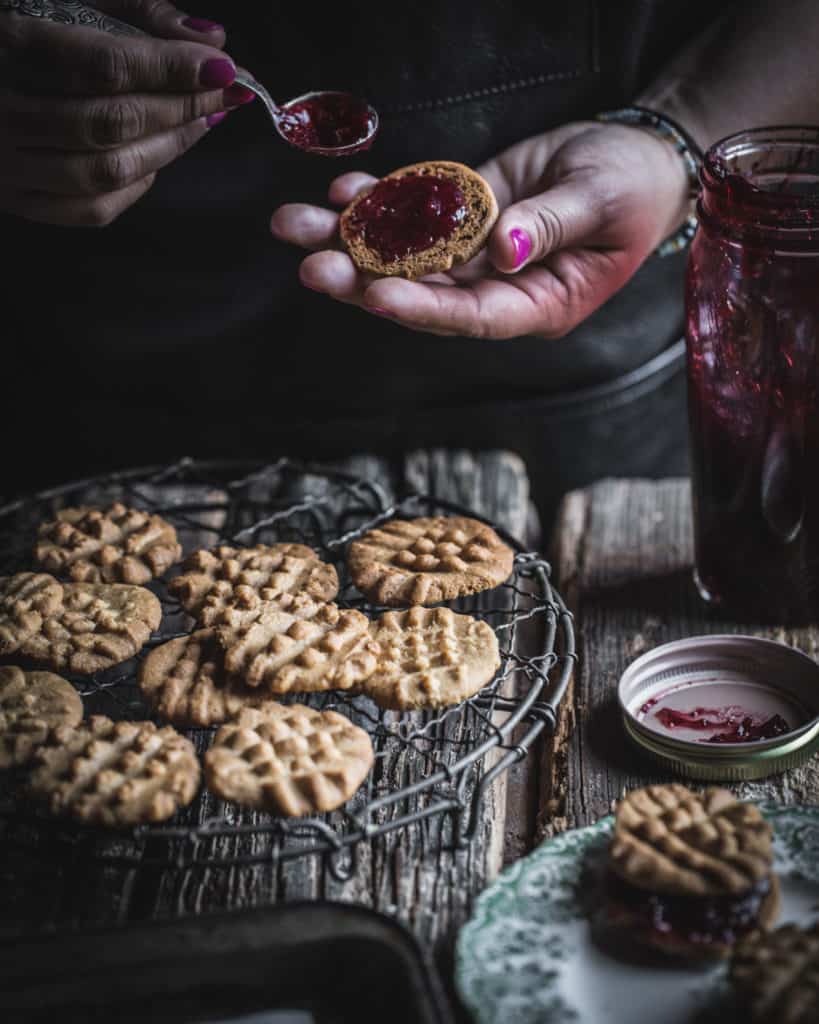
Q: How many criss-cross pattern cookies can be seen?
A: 13